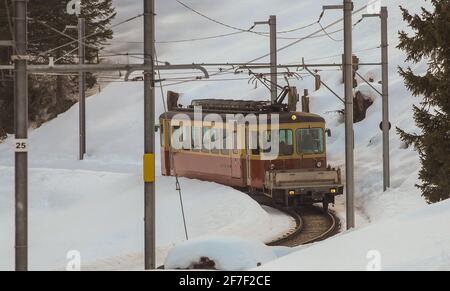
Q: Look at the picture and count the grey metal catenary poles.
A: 6